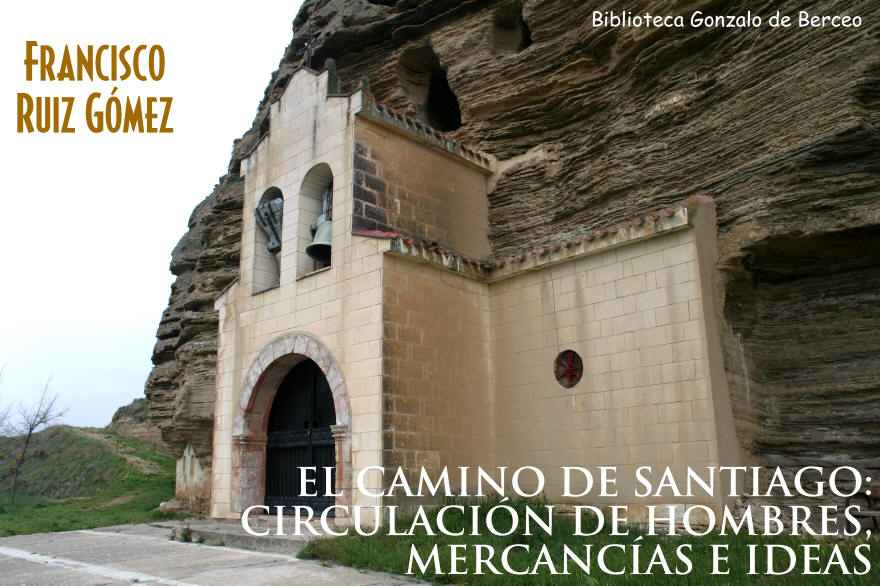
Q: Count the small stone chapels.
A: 1